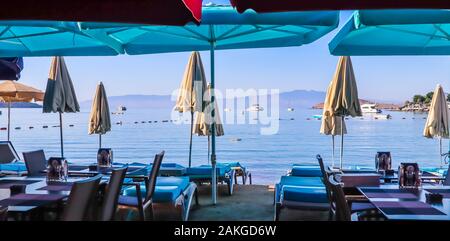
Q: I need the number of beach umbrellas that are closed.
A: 7